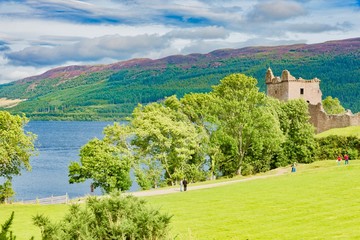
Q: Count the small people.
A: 5